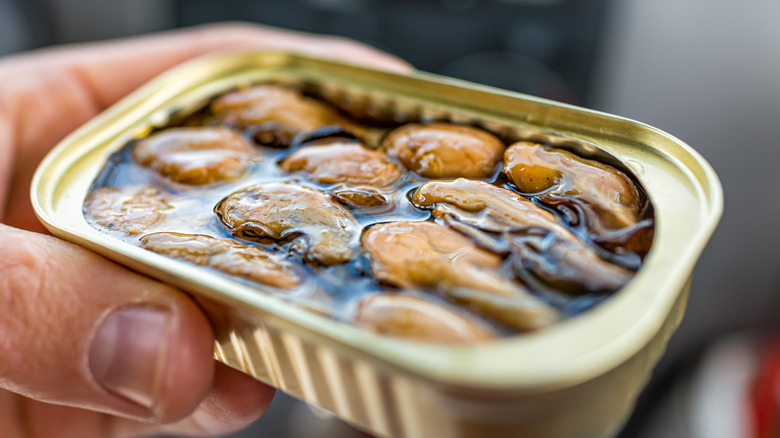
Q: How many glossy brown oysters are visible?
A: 11